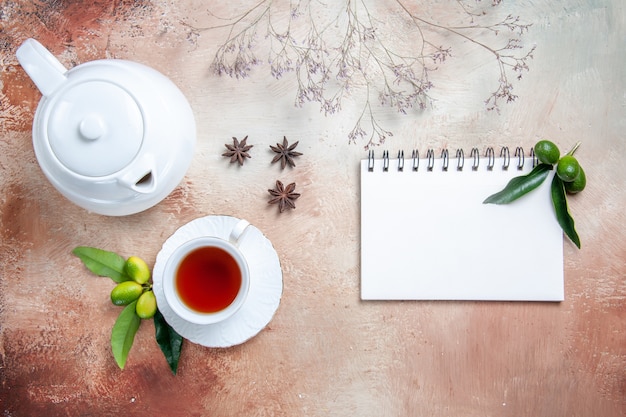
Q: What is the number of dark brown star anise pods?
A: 3